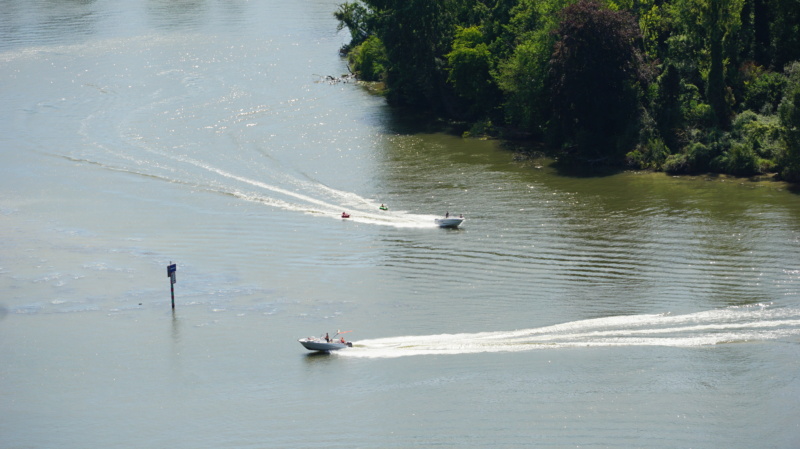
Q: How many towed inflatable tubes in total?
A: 2